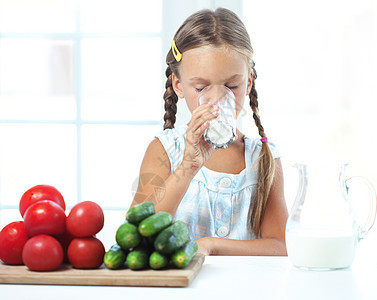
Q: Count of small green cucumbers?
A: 8